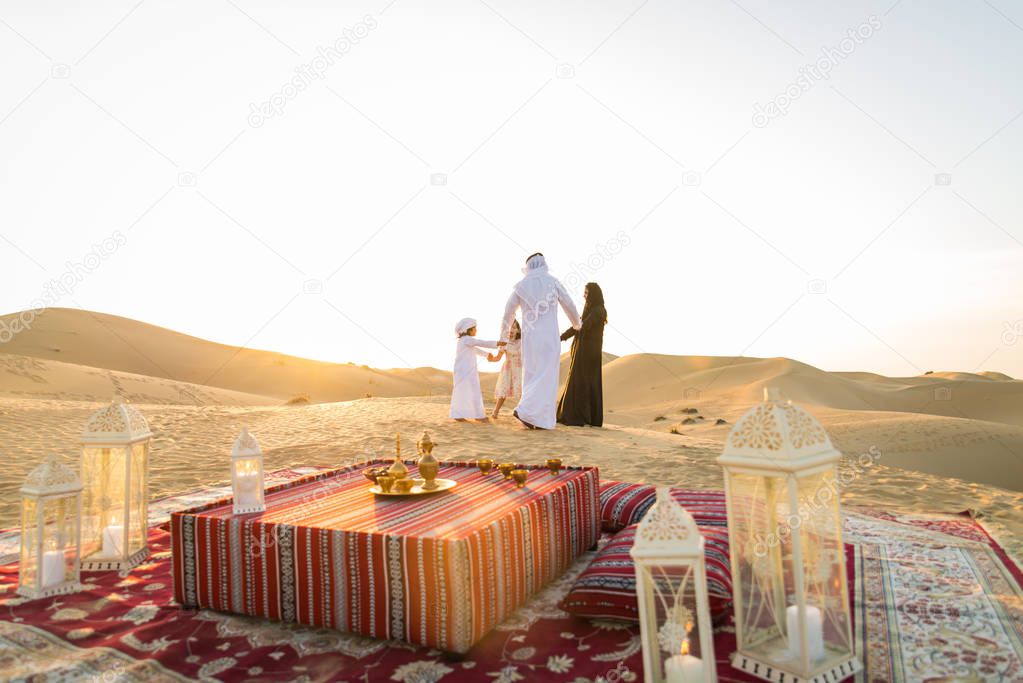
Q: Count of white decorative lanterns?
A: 5